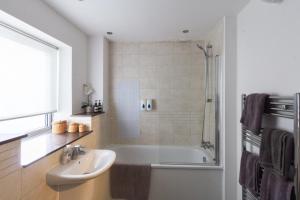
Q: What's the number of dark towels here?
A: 5